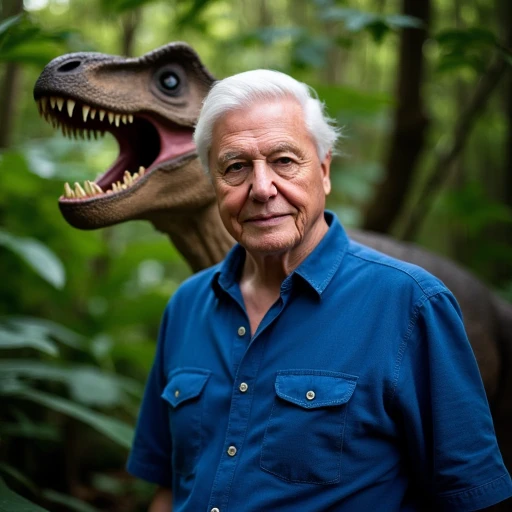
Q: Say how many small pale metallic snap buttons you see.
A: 6